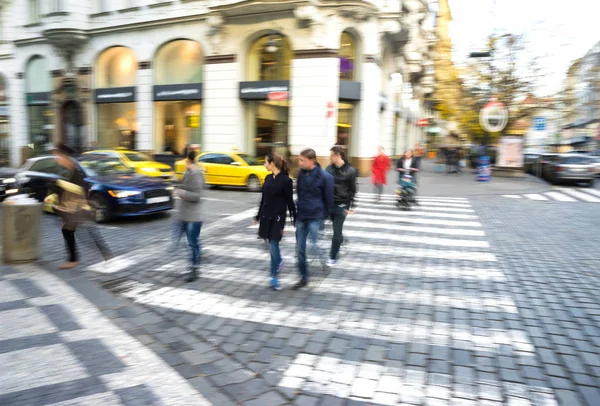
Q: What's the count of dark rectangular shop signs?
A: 5